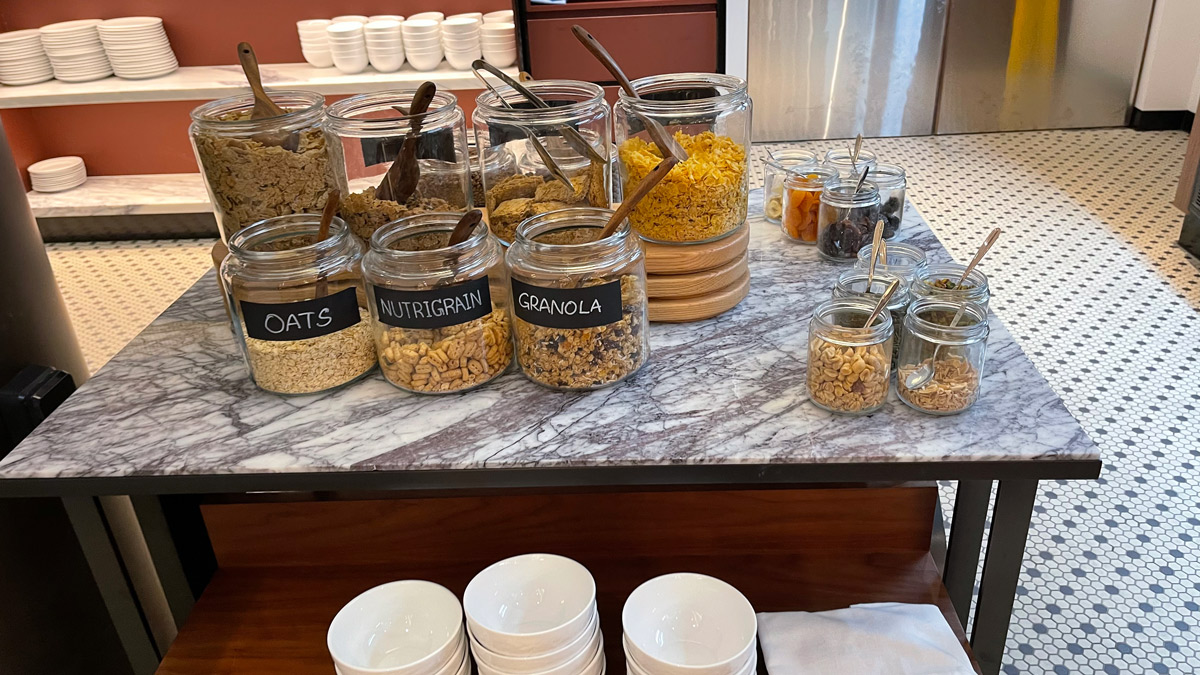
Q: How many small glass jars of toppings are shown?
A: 10